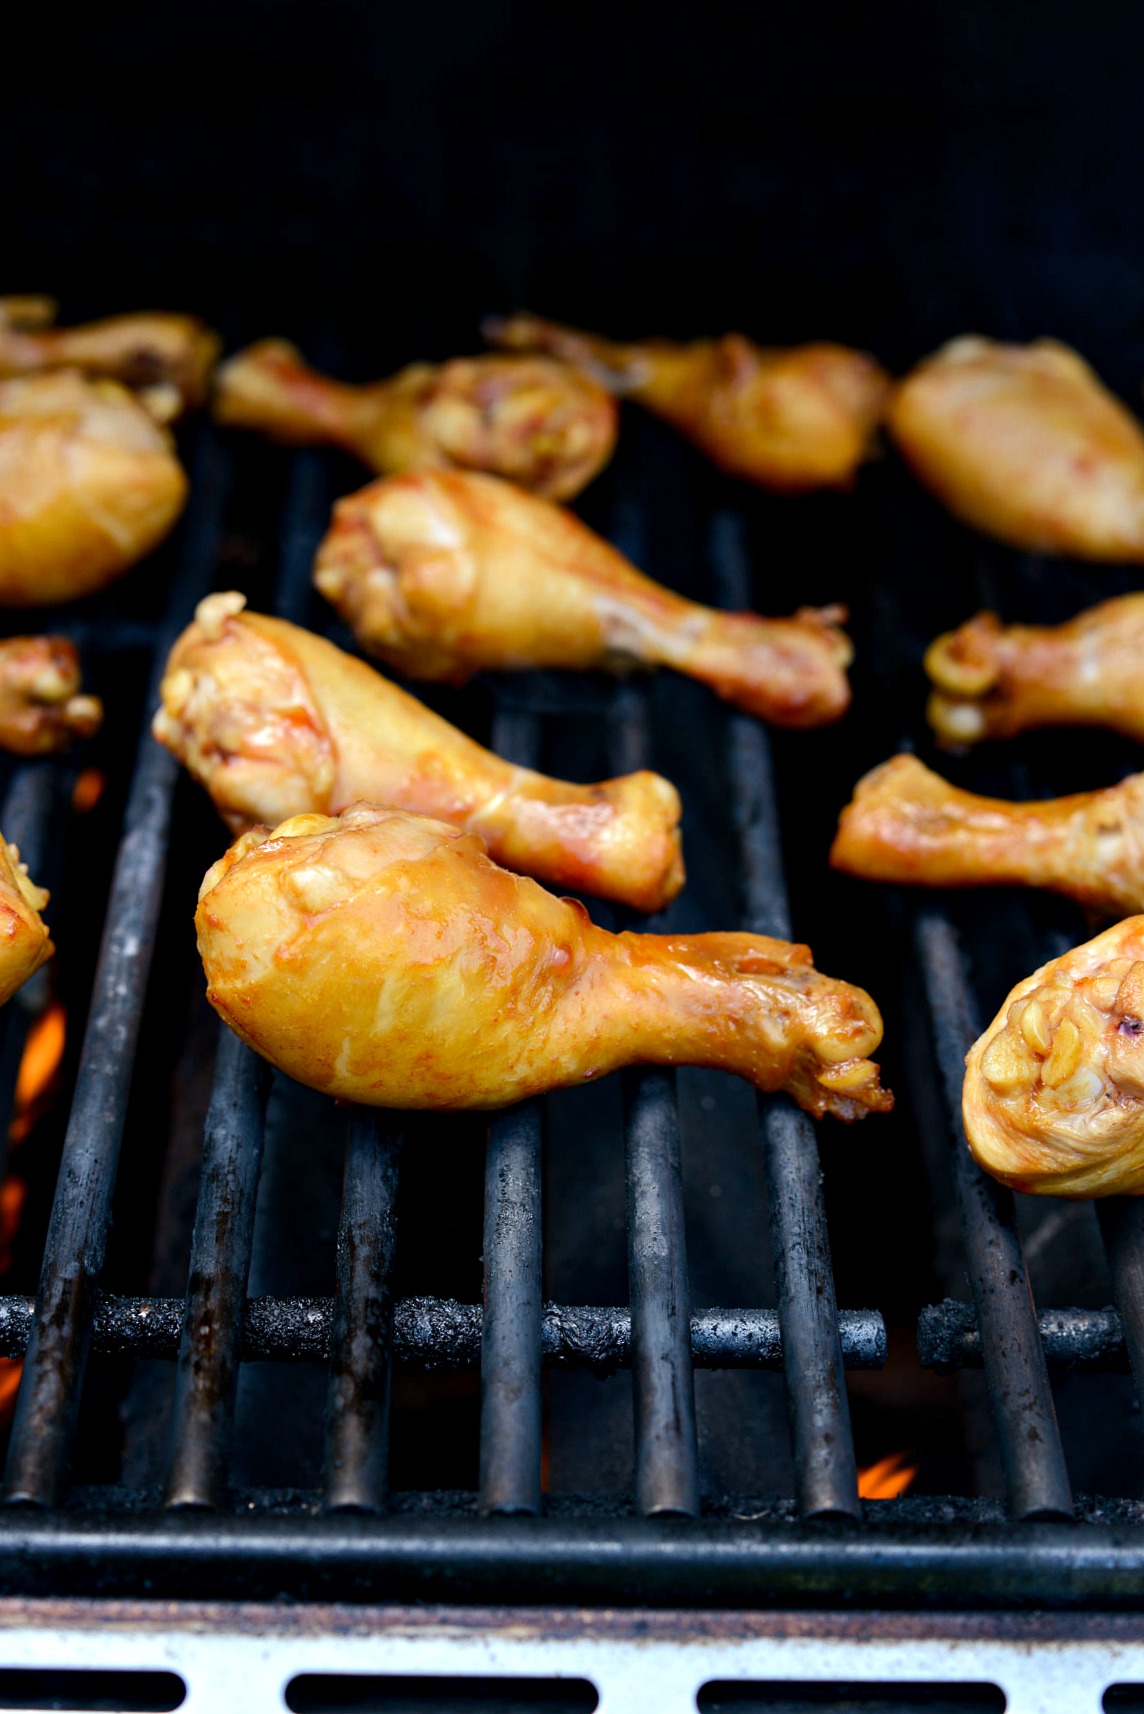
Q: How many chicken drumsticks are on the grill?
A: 13